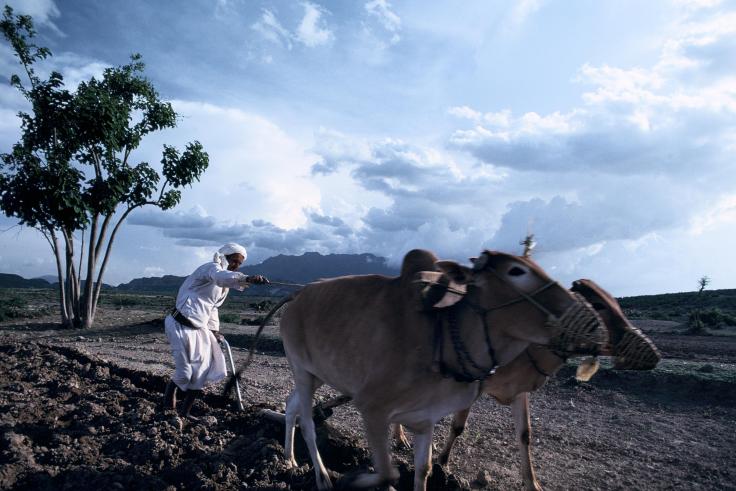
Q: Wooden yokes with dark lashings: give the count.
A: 1